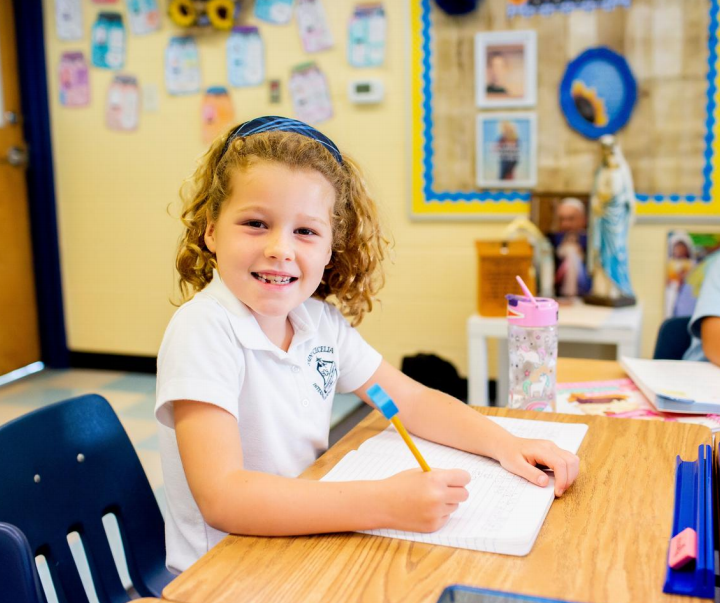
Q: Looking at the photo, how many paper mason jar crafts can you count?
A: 12